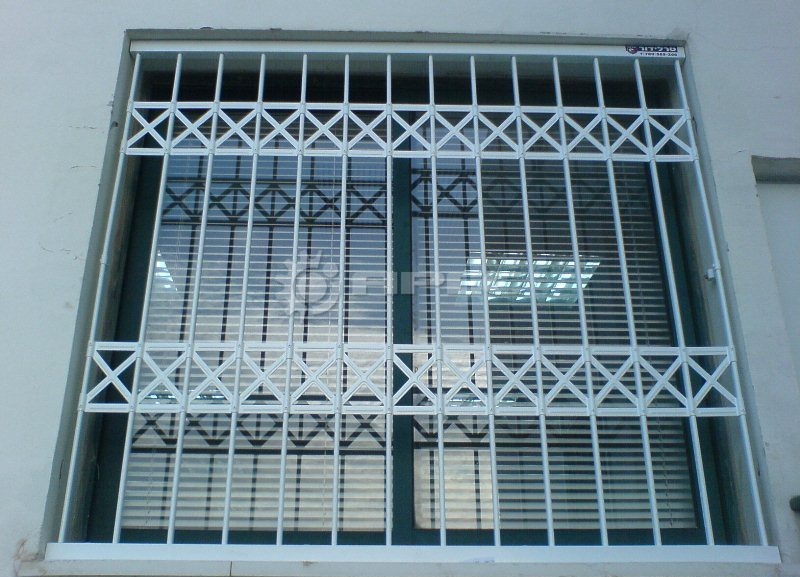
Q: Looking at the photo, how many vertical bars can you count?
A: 14